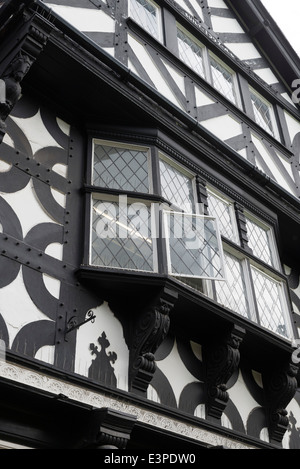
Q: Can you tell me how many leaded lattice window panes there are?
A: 12